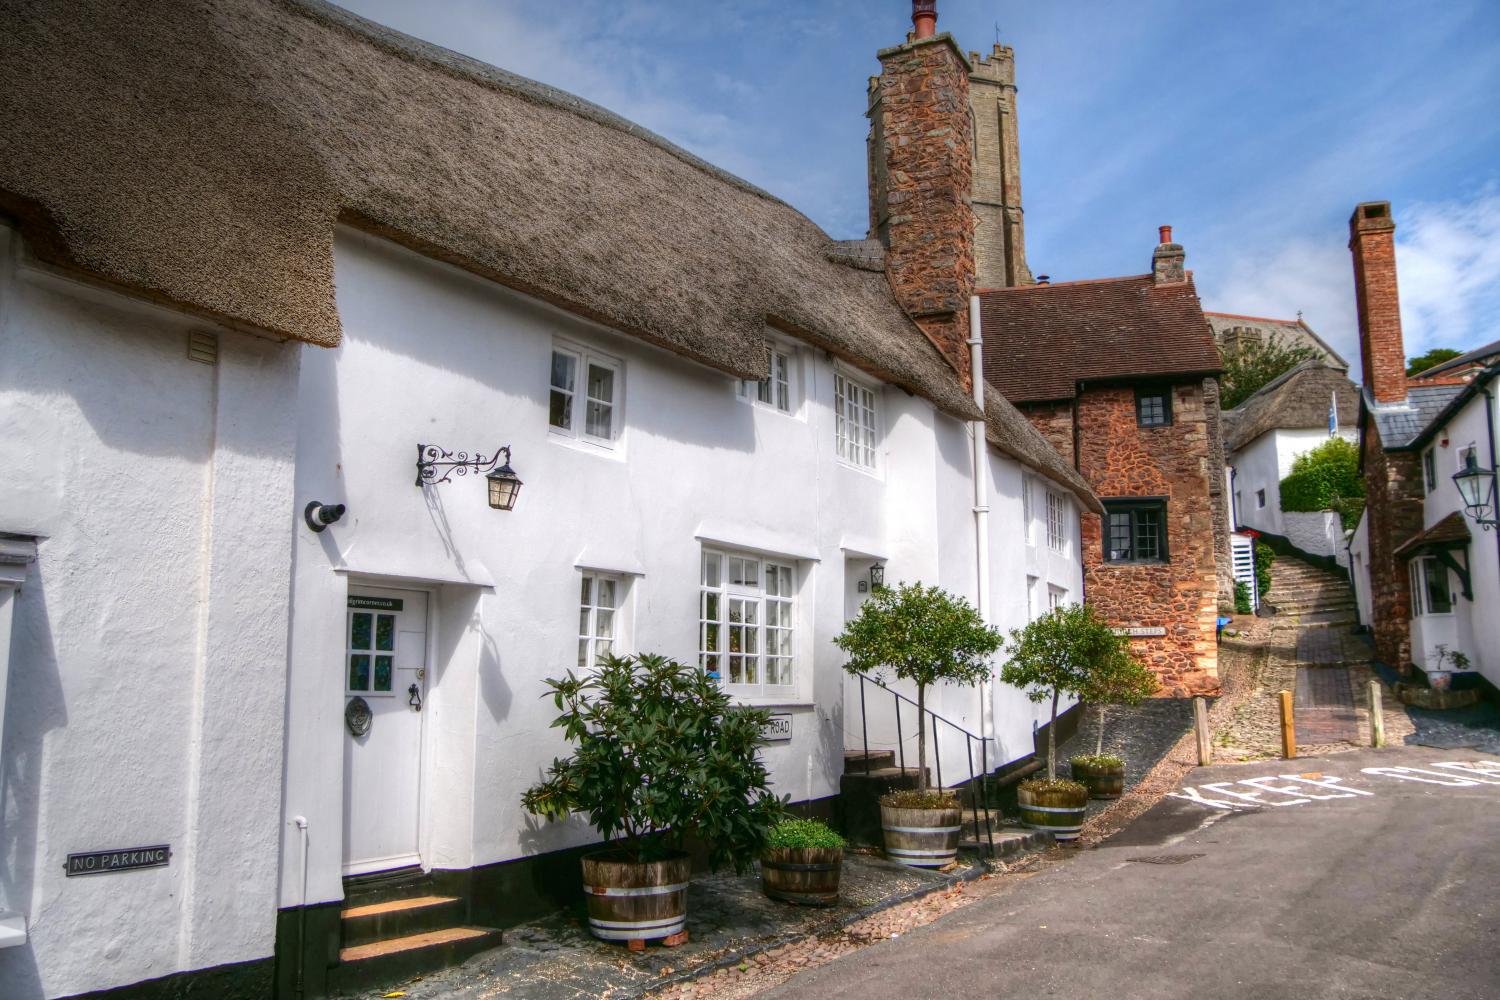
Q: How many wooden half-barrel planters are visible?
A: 5